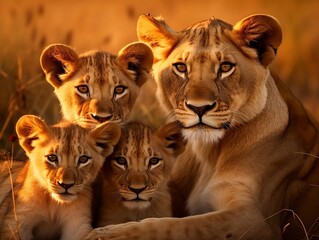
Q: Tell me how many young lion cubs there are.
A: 3